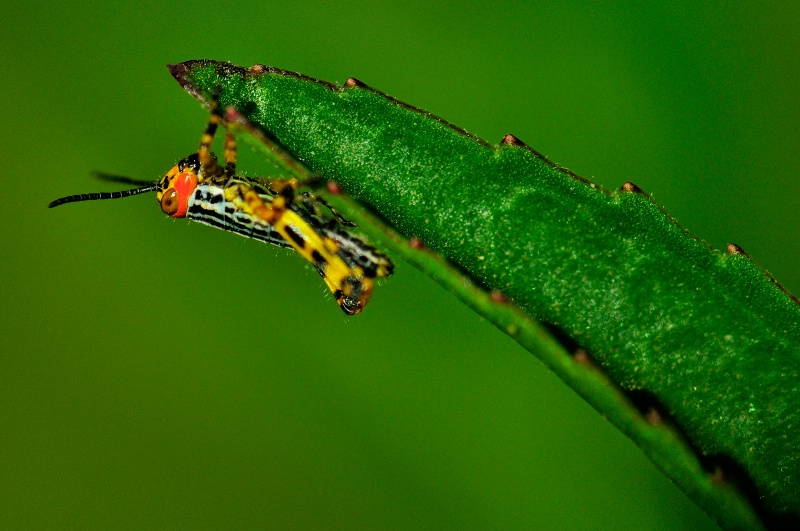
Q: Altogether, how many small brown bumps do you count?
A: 12